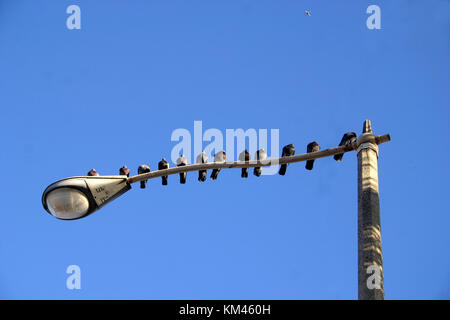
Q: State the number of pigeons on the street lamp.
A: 12